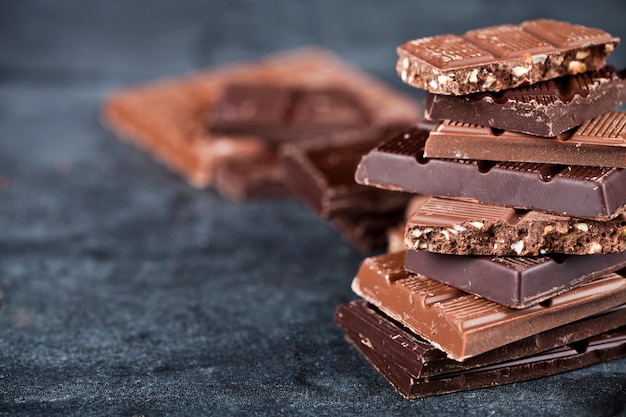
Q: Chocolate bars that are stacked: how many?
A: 9